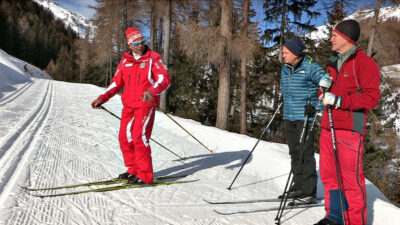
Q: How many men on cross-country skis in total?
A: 3